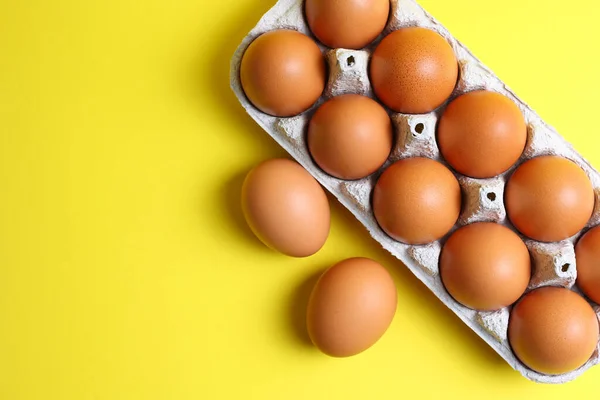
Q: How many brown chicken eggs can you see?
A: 12